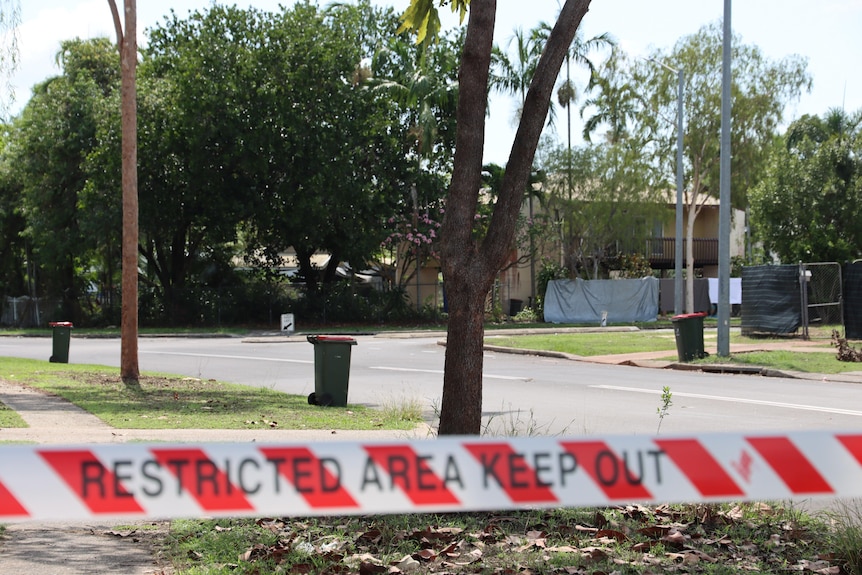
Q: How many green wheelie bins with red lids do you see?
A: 3